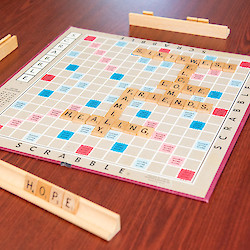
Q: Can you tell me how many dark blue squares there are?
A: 9